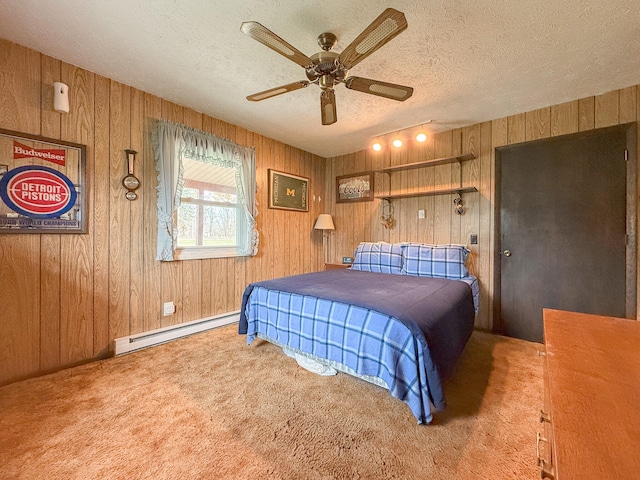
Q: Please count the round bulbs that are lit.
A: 3